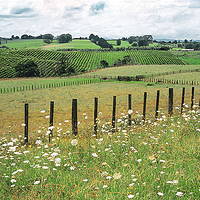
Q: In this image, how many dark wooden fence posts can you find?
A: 11